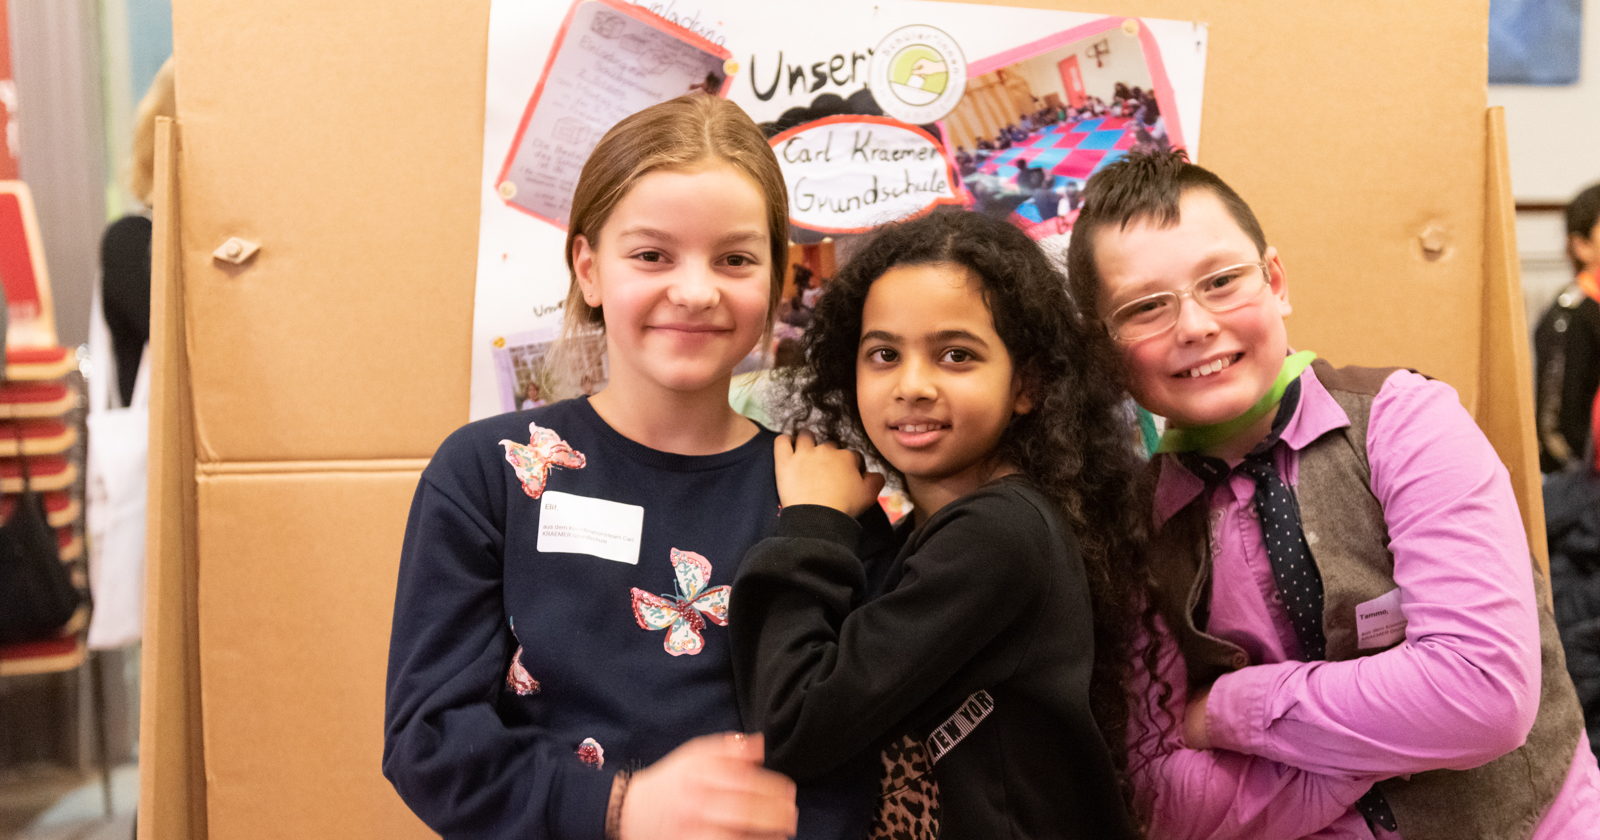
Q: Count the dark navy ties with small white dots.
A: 1